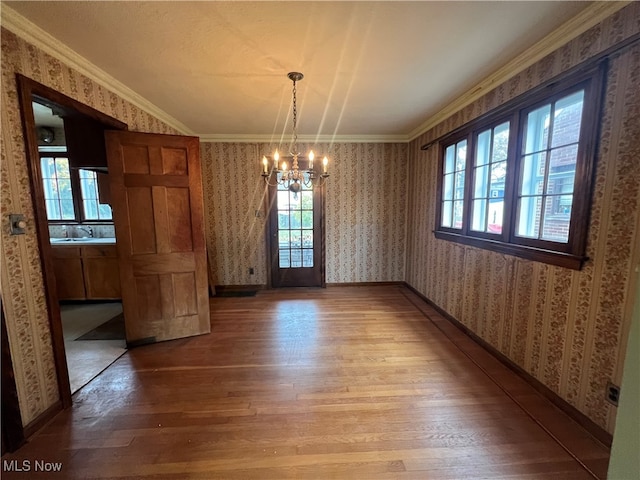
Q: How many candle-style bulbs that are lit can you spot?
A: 5